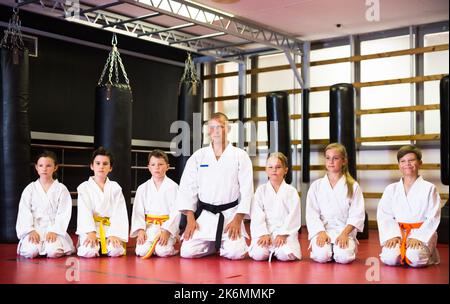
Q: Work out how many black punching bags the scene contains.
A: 6